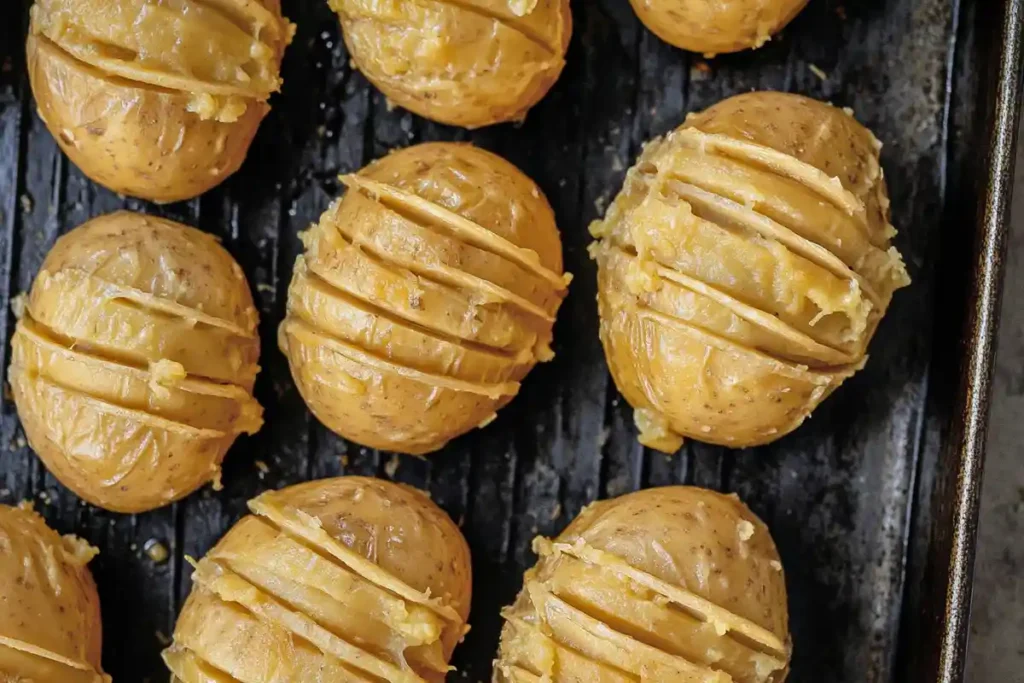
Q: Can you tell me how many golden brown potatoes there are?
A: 9